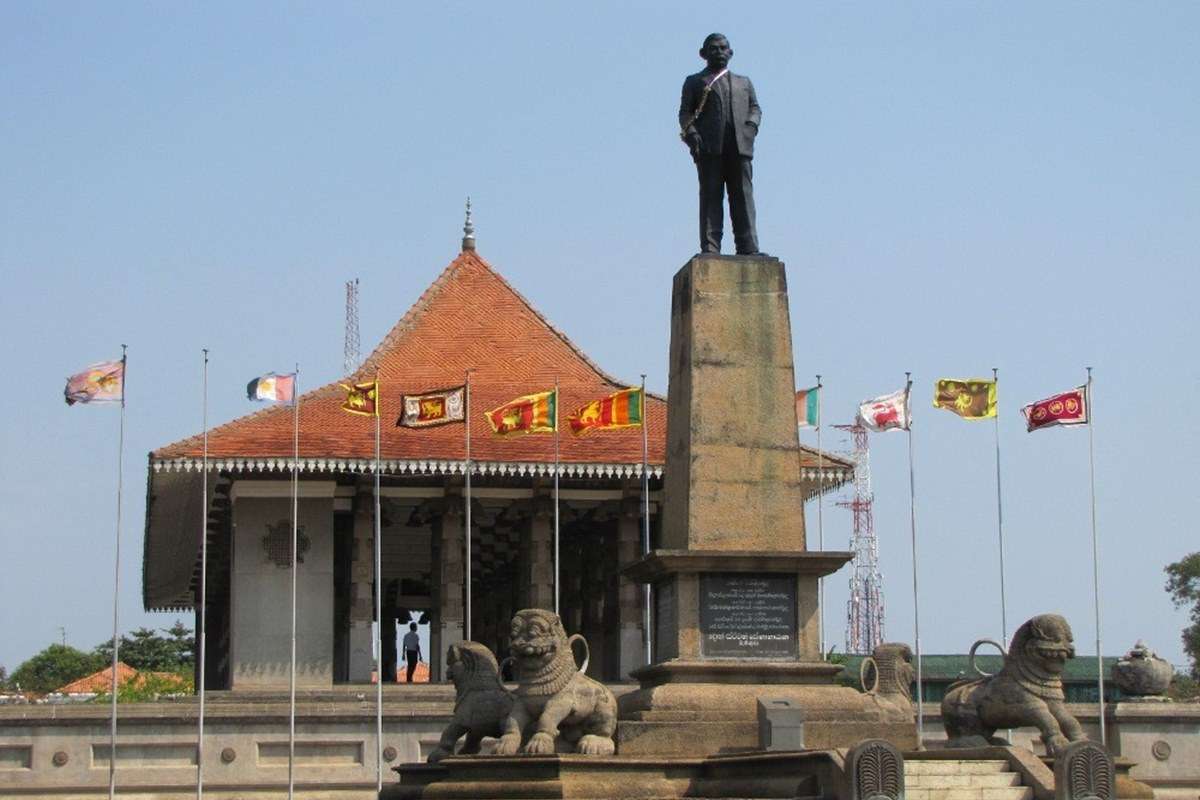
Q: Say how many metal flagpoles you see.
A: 11